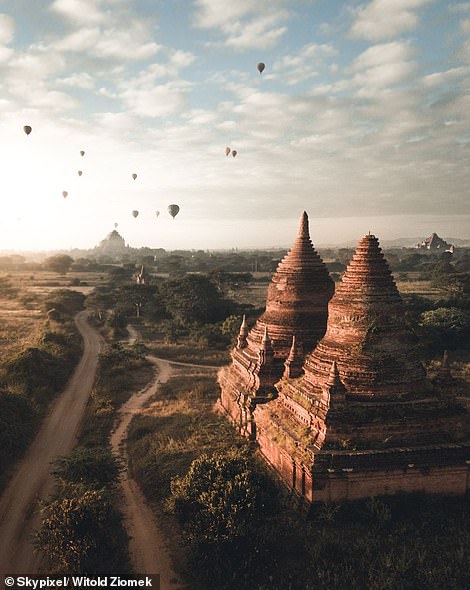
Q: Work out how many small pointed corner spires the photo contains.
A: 5